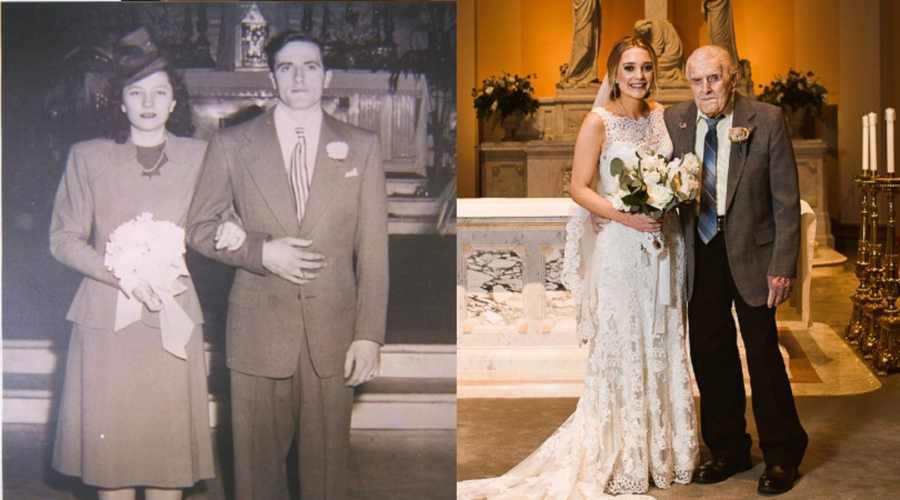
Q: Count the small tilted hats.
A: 1